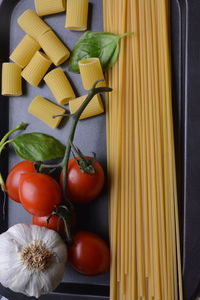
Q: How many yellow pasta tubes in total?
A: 11